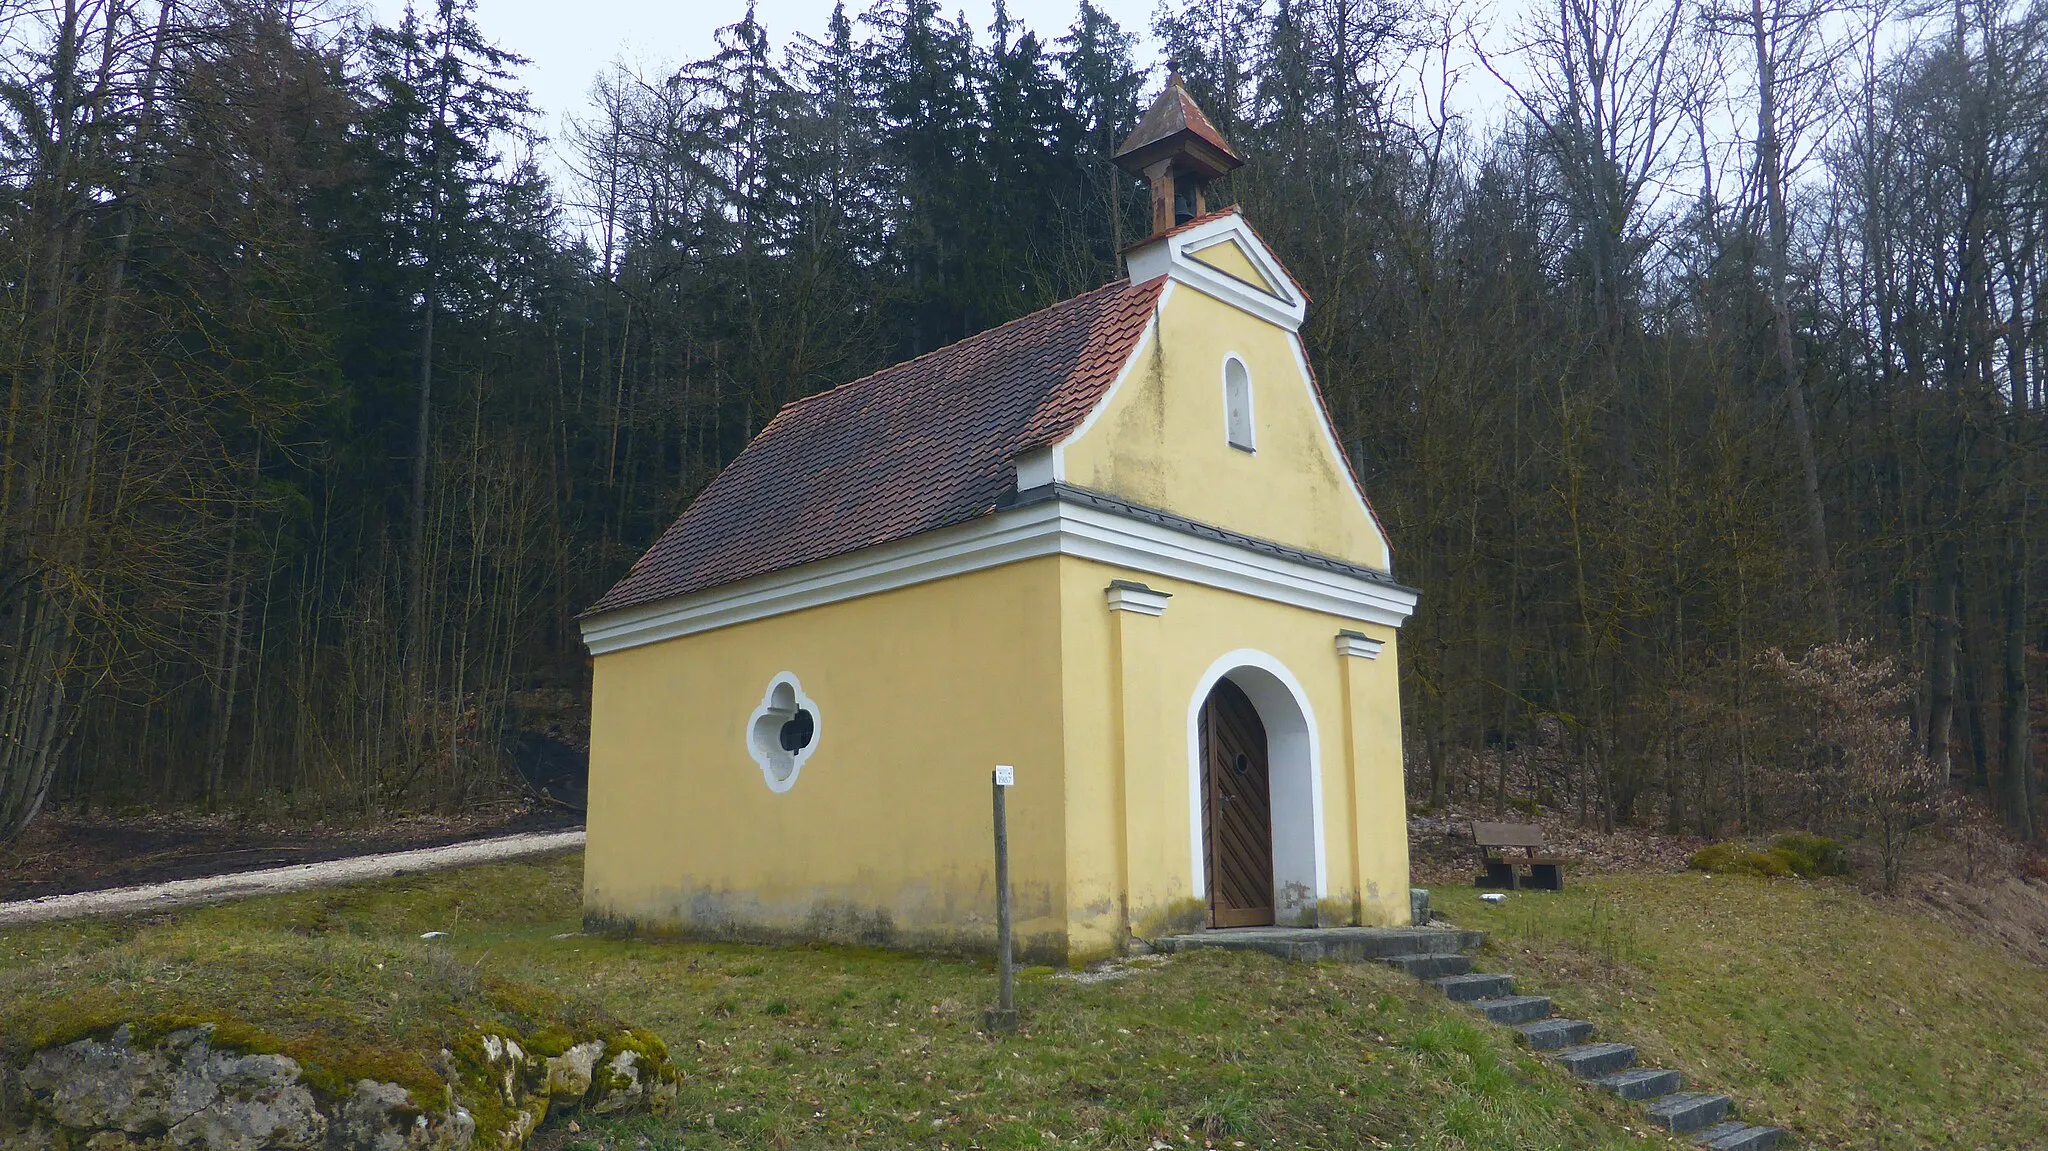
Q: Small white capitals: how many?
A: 2